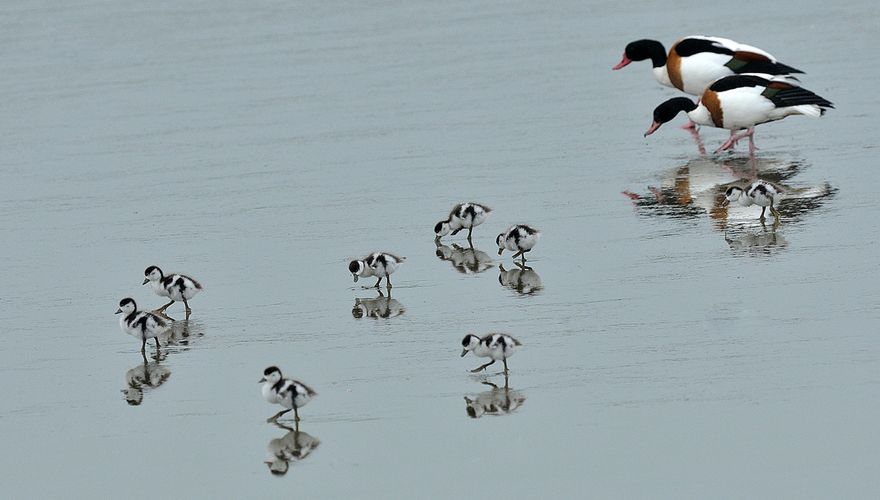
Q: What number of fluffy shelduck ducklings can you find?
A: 8